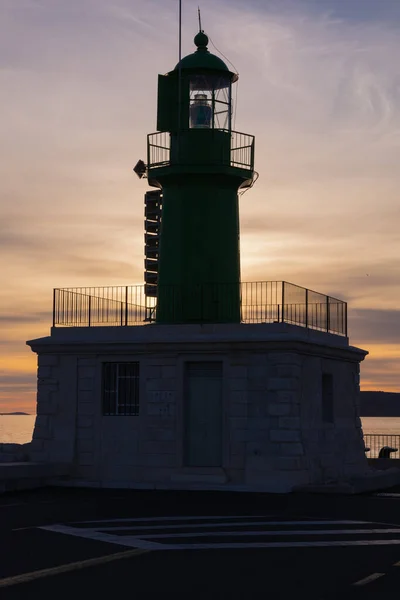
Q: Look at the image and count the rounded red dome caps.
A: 0